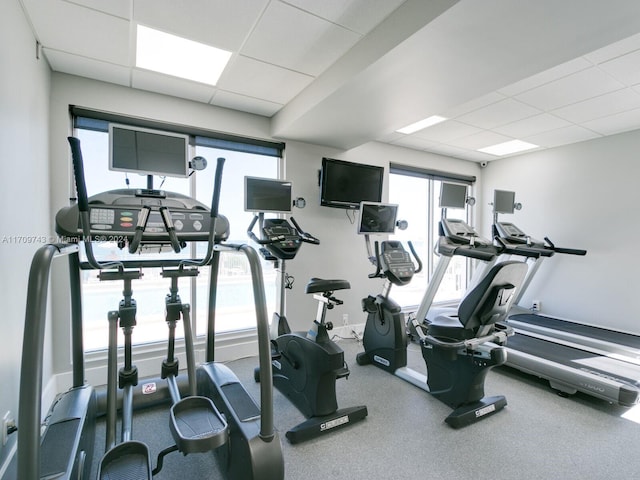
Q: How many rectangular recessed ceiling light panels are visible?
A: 3